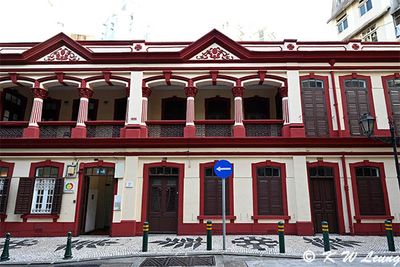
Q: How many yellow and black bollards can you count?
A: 5